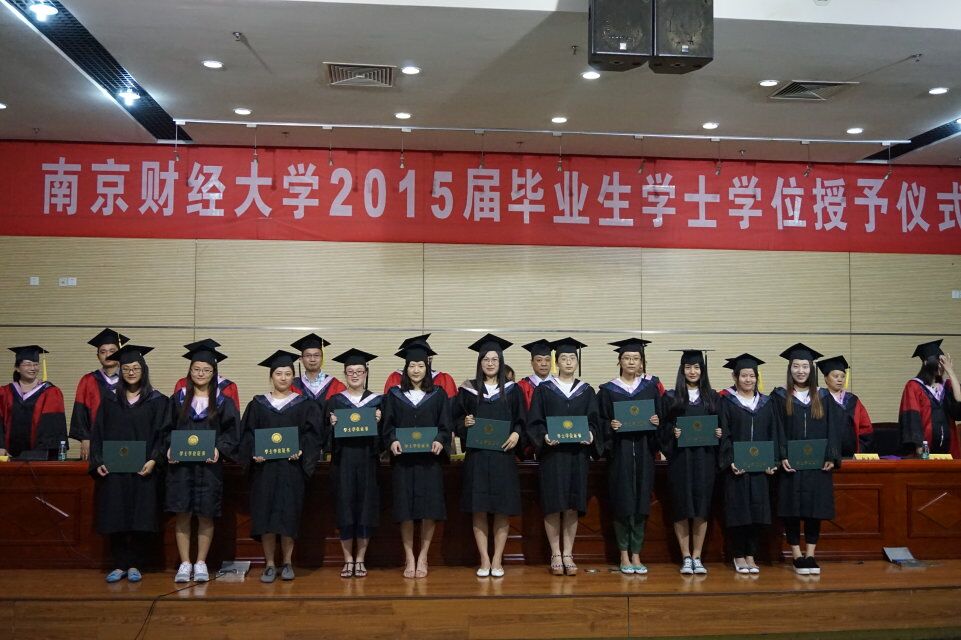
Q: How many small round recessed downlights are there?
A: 11